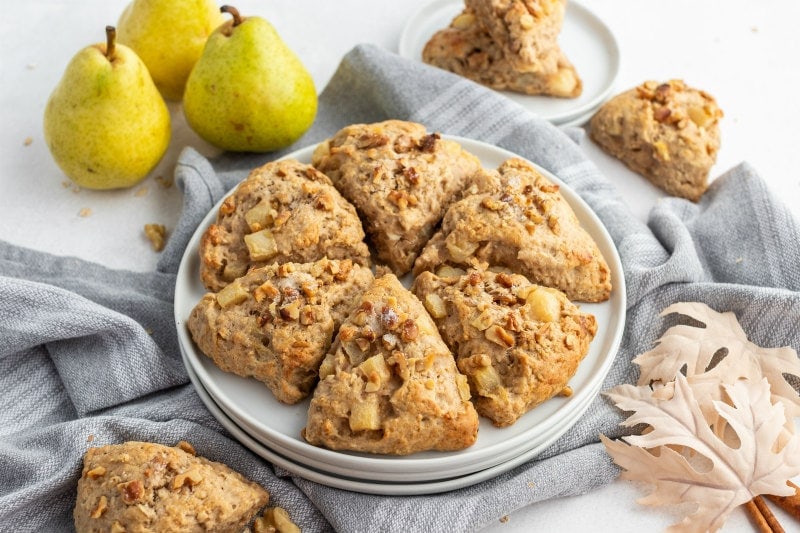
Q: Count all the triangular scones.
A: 10